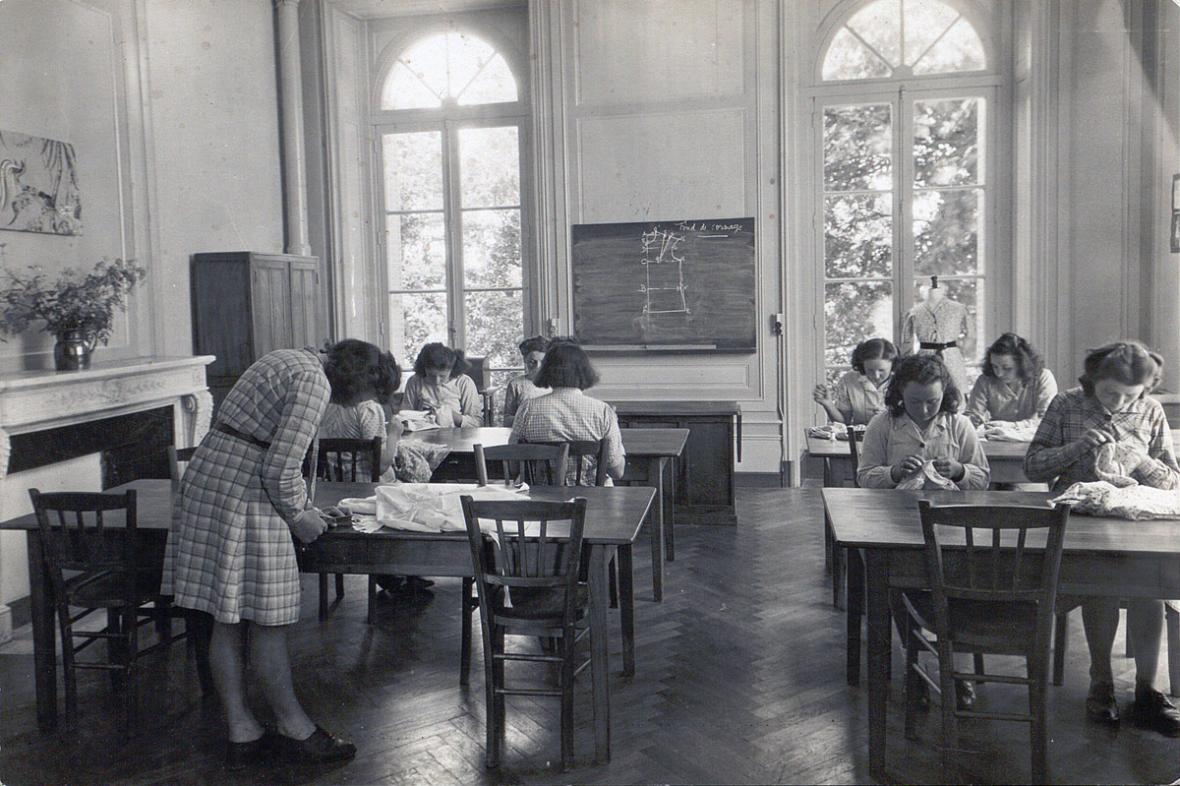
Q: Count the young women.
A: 9